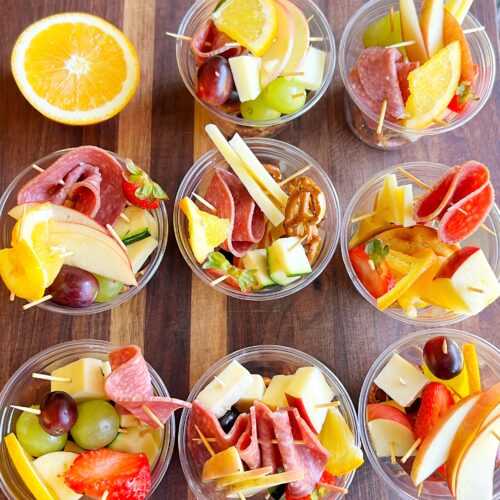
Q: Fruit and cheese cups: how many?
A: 8